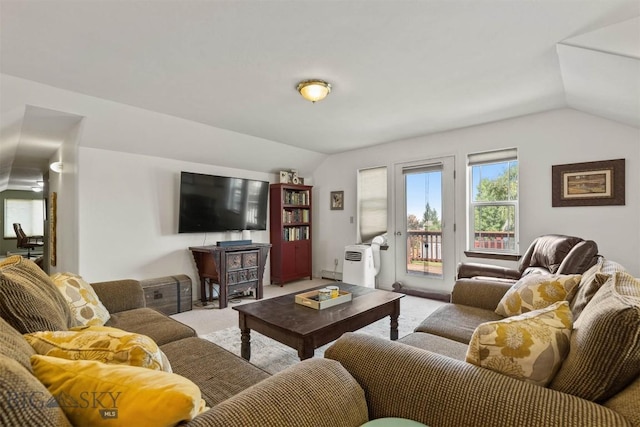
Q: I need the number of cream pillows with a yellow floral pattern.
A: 4